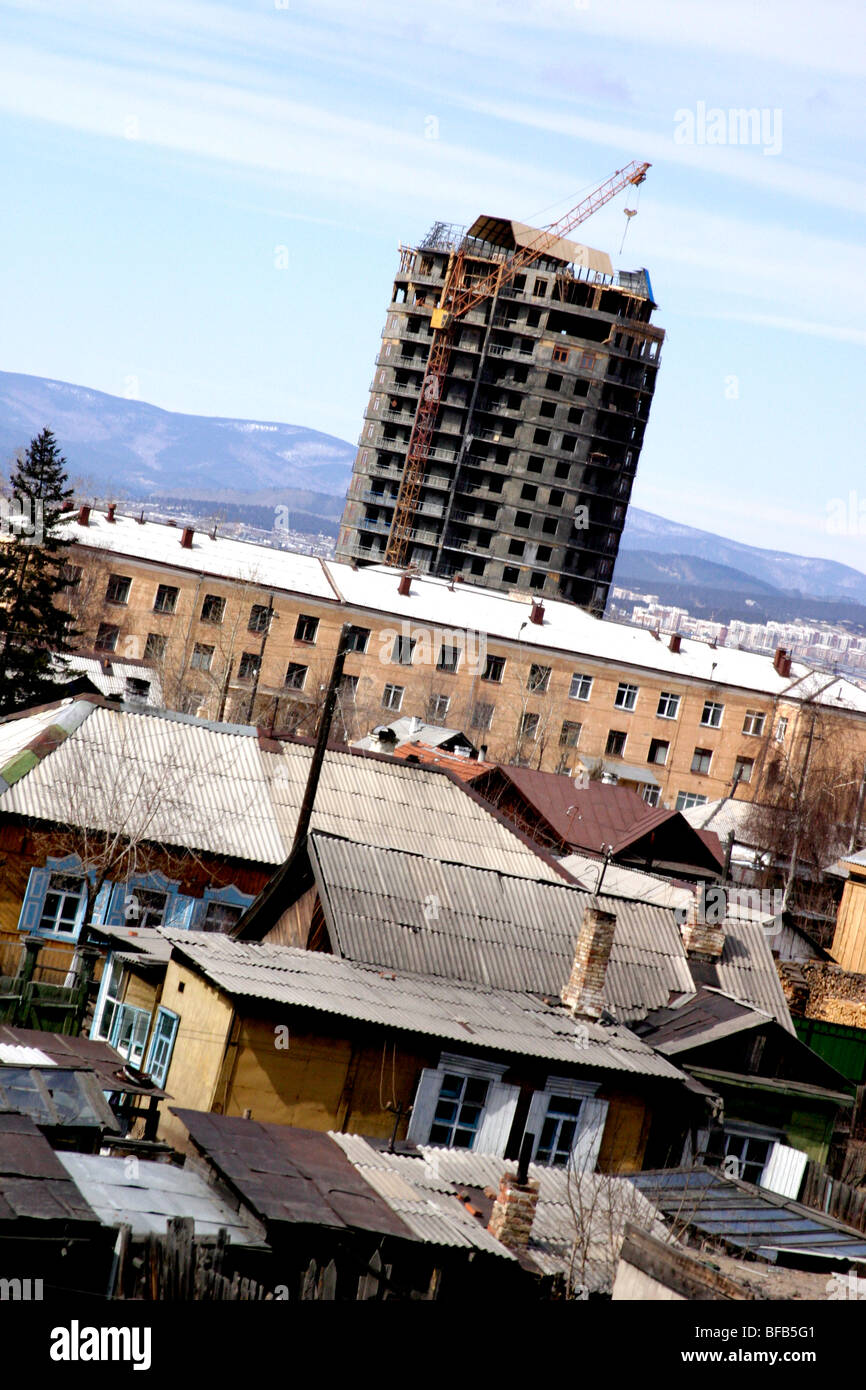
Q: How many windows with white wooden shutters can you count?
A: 3